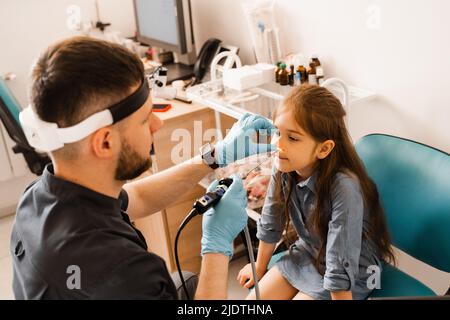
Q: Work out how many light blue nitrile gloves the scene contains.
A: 2